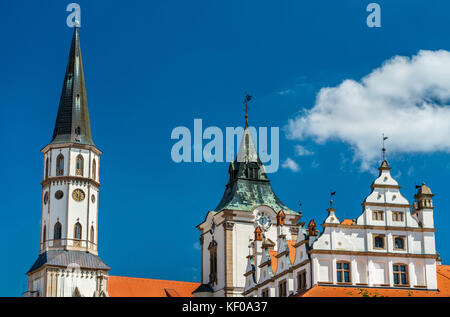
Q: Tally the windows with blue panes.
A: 4